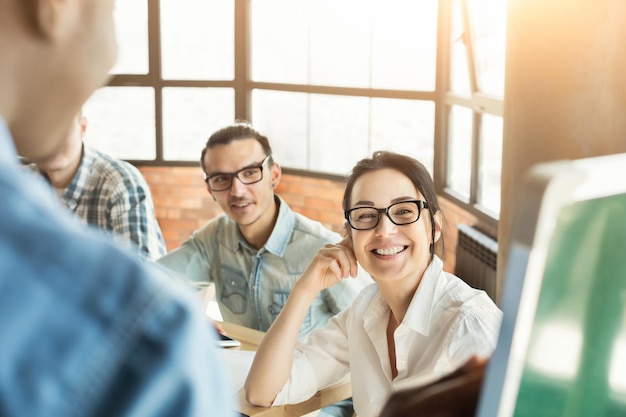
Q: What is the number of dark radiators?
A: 1